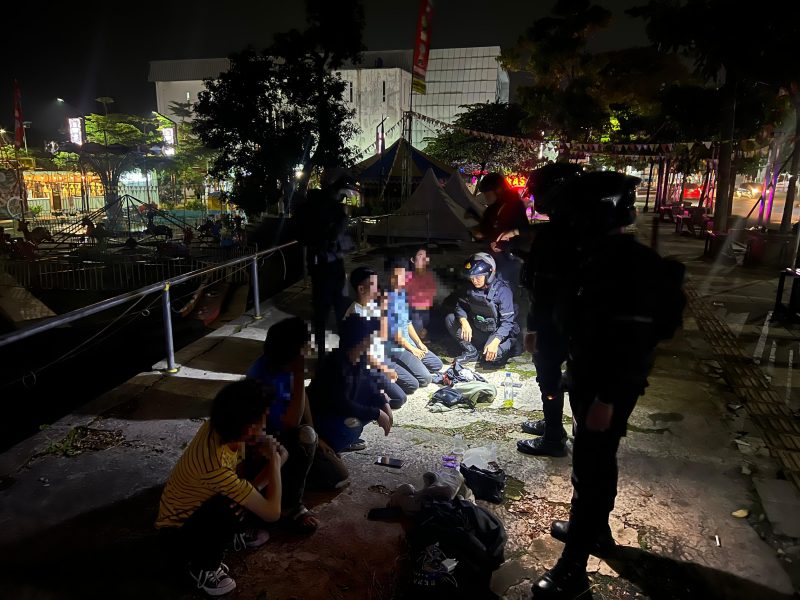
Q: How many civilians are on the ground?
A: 6